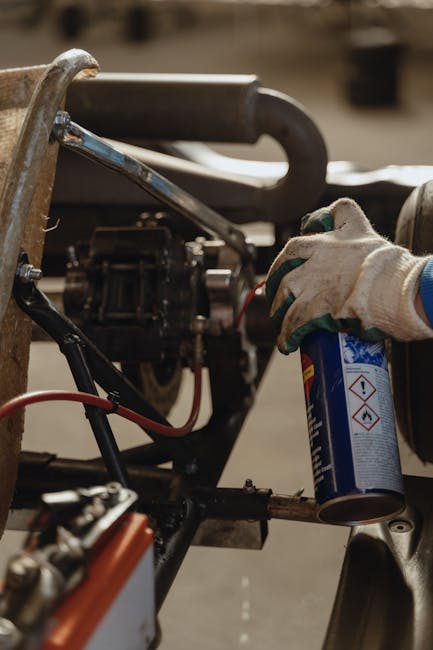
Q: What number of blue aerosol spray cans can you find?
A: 1